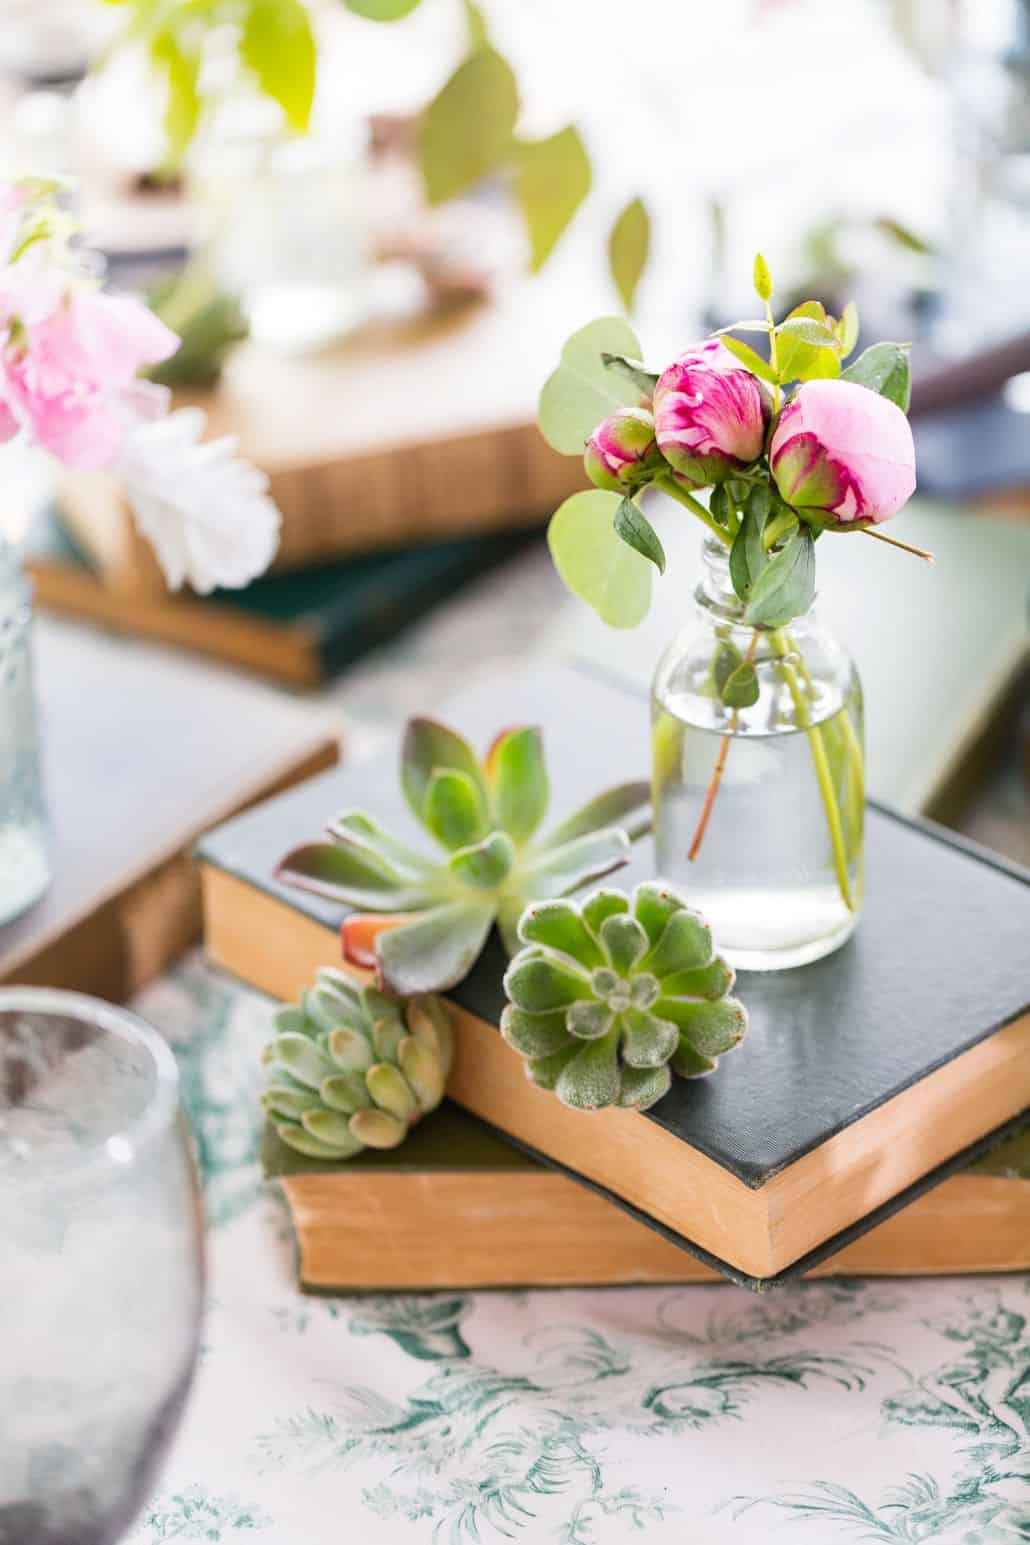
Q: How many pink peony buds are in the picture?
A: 3